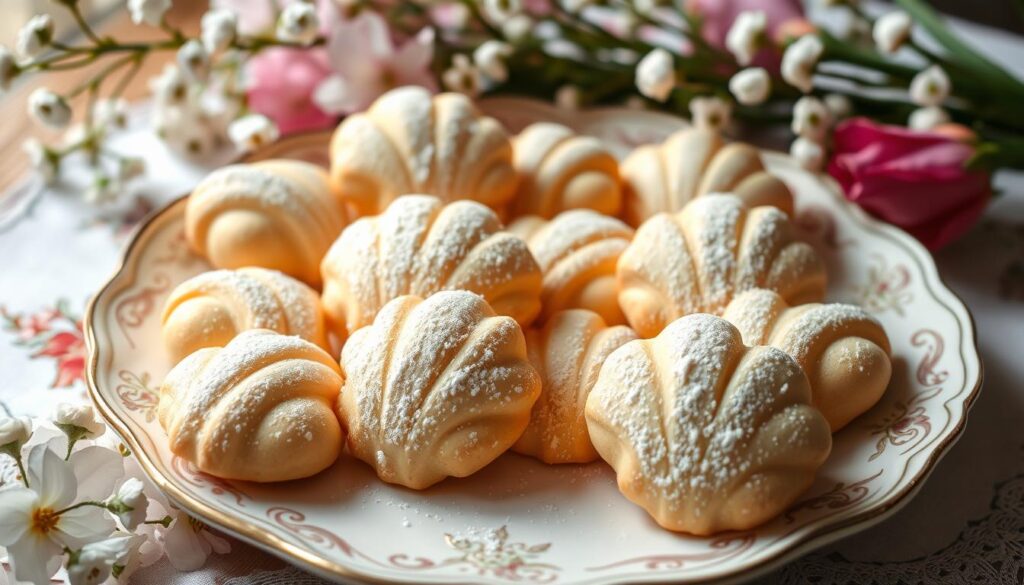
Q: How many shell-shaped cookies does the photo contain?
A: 13